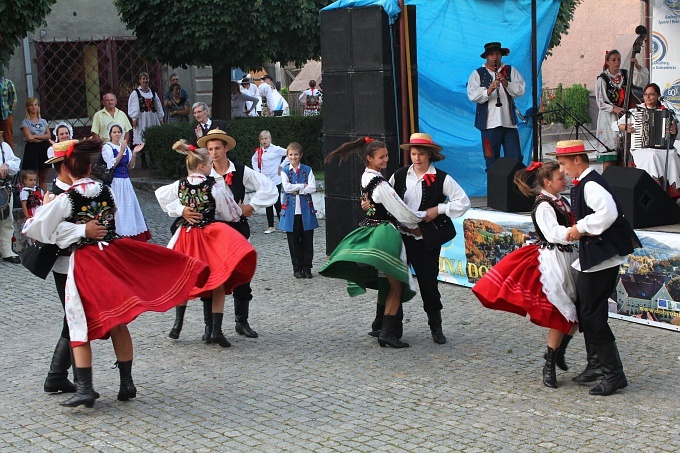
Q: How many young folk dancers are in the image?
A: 8